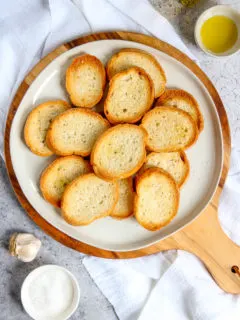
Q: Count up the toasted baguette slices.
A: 13